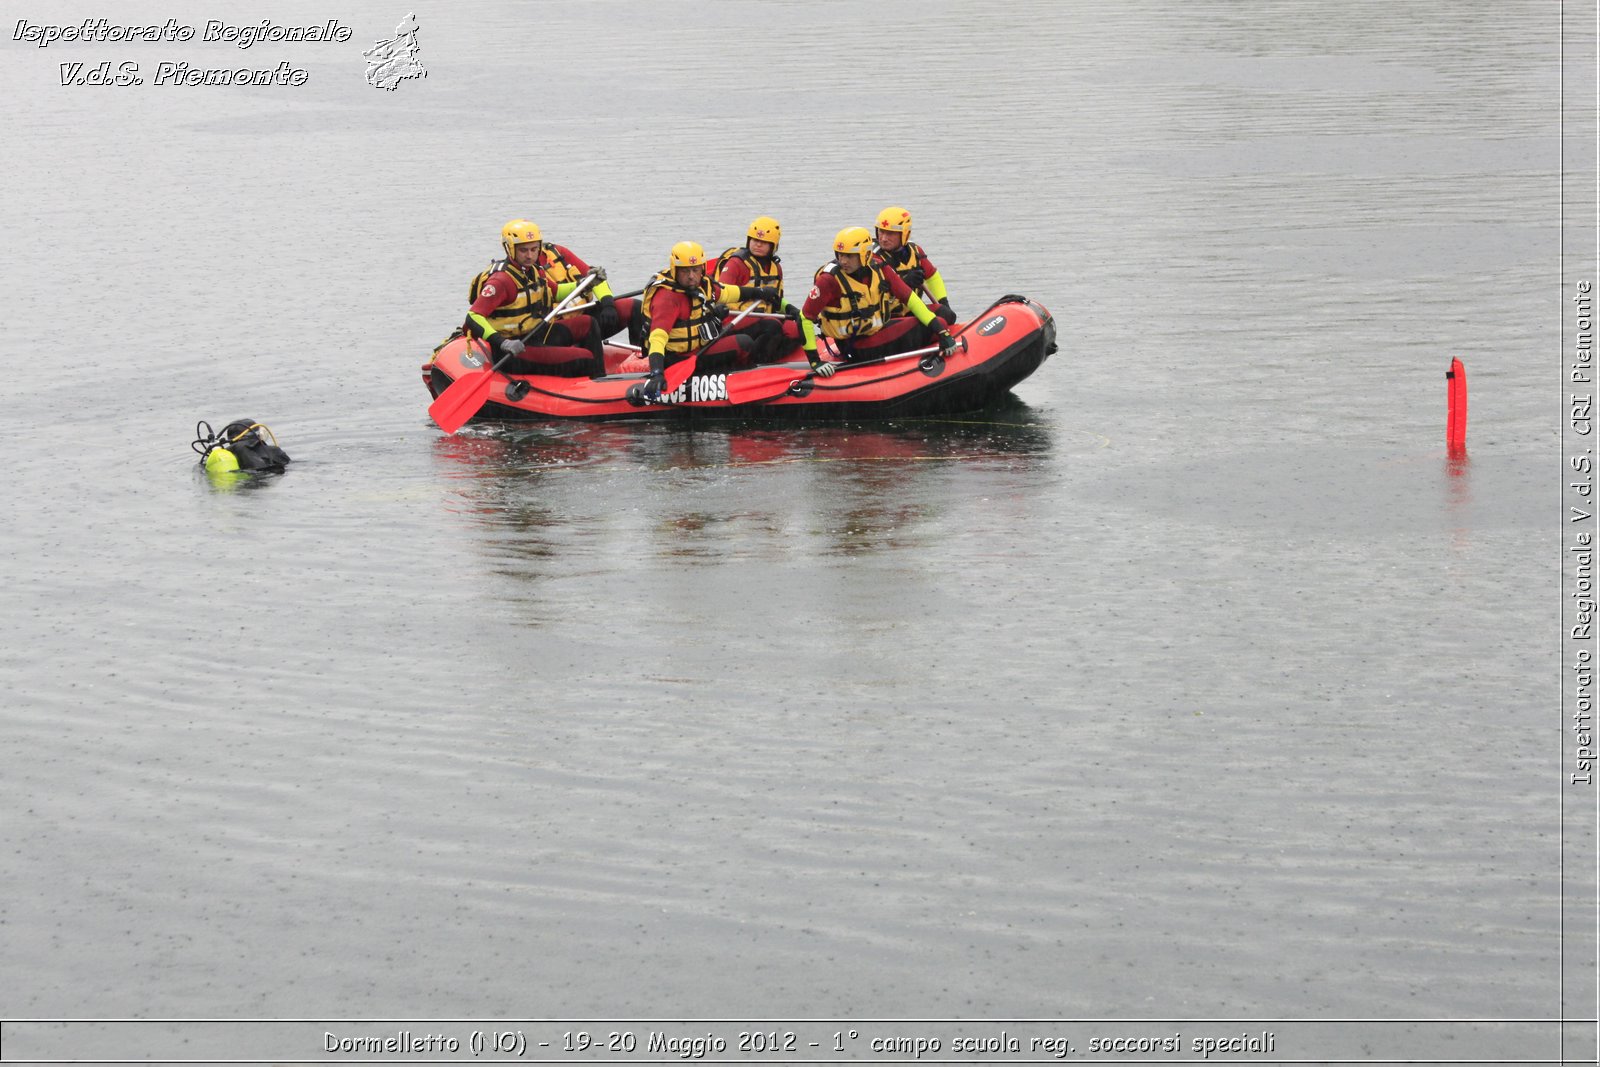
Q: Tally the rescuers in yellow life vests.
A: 6